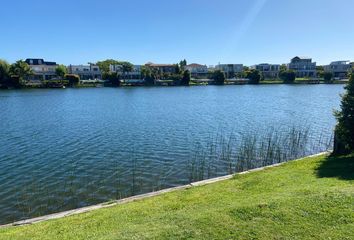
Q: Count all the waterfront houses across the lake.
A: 9